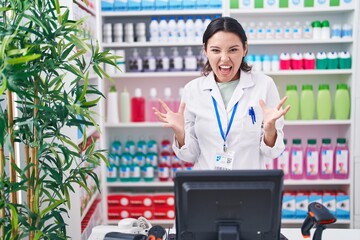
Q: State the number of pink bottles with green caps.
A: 5